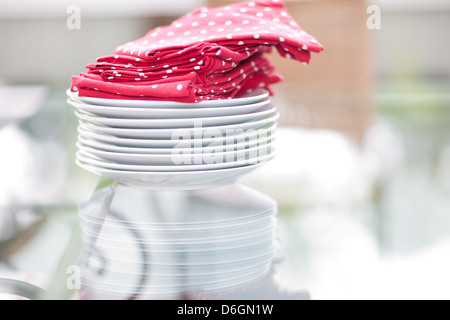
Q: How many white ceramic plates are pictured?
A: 9